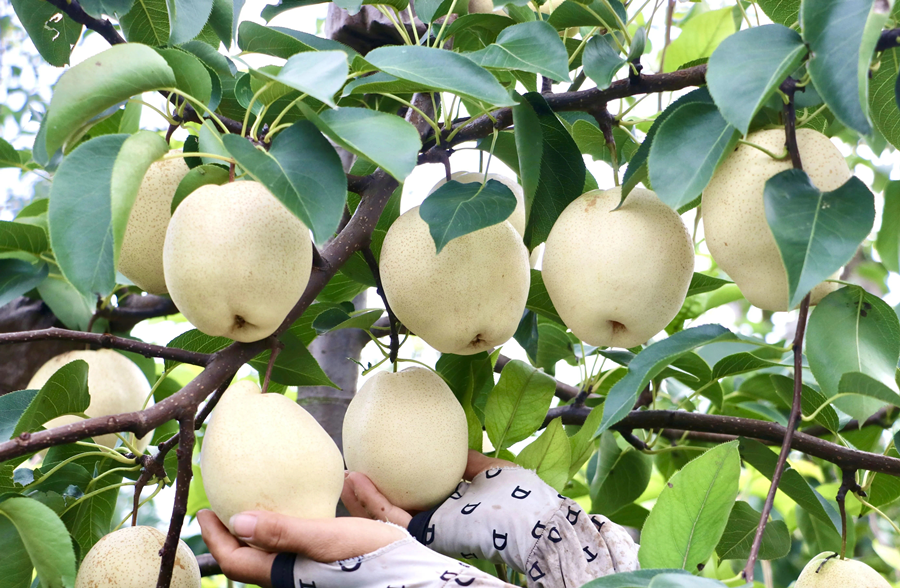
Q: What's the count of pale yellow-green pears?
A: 11